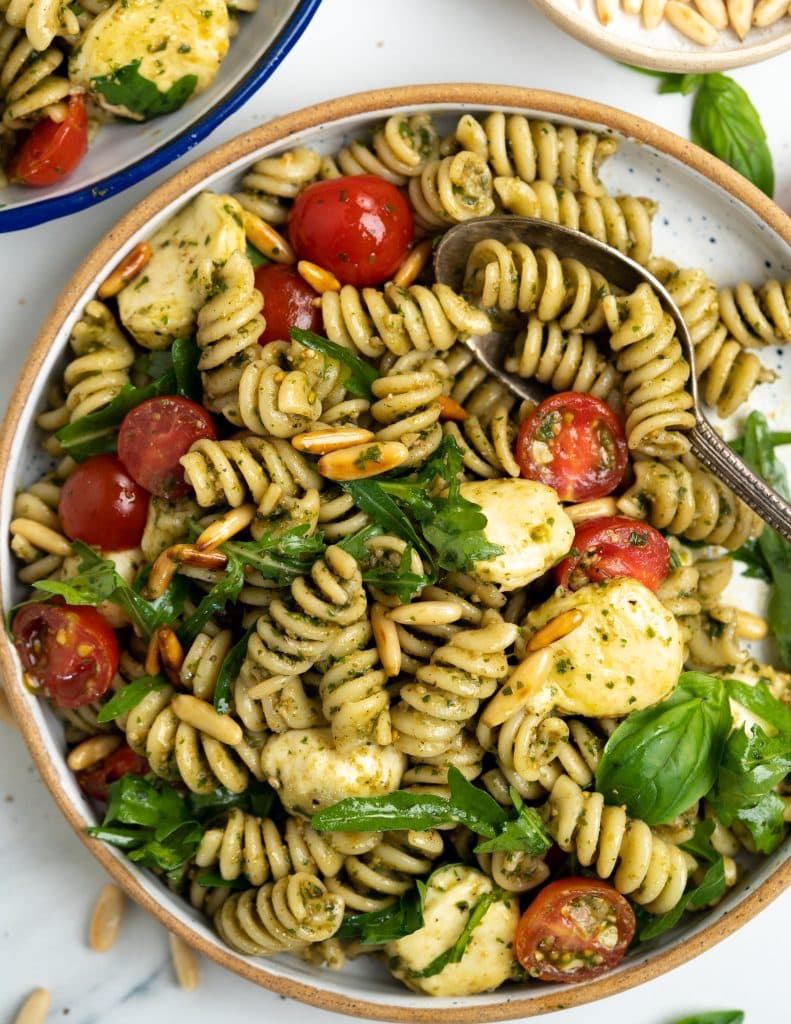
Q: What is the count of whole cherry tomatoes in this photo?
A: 3